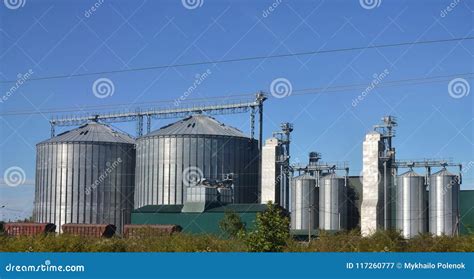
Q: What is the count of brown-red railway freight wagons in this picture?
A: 3